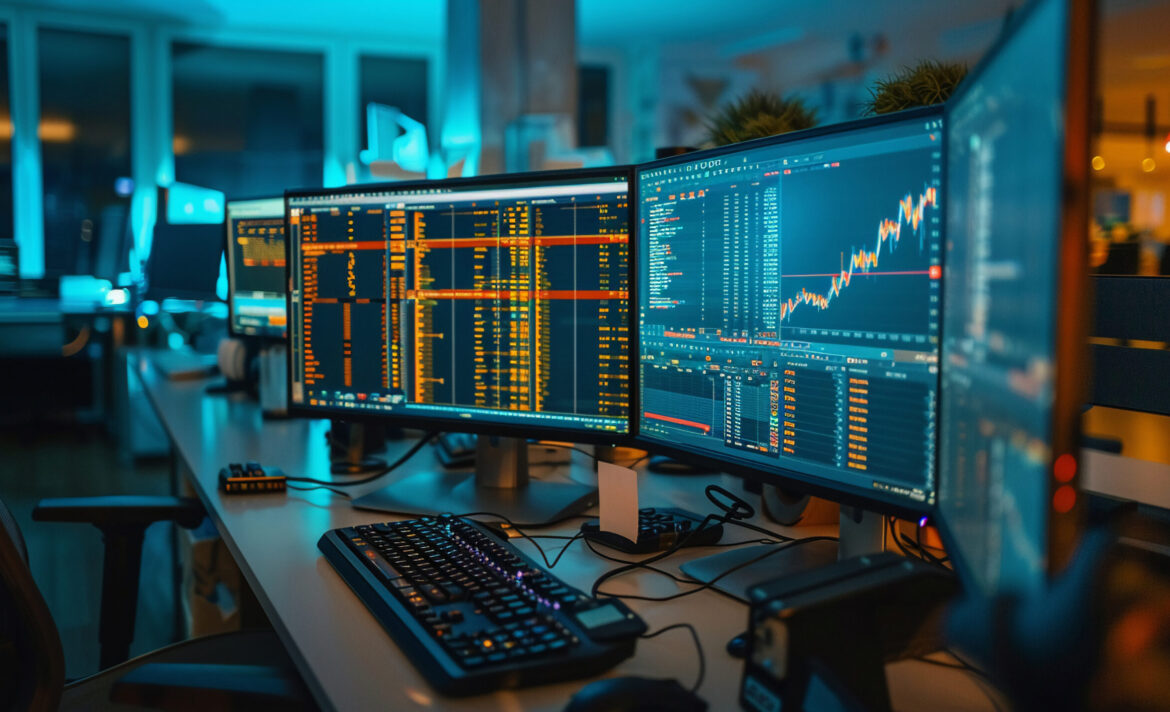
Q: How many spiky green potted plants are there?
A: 2